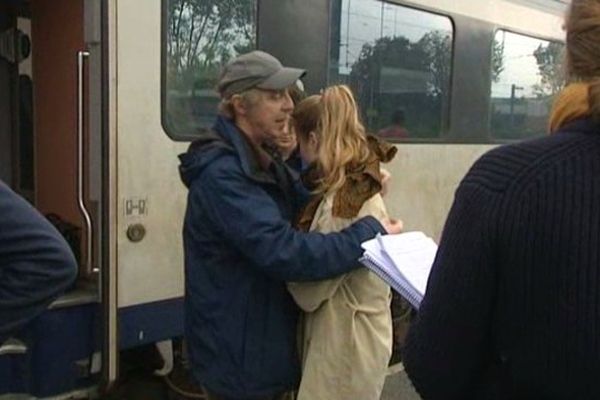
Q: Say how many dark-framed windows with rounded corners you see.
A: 3